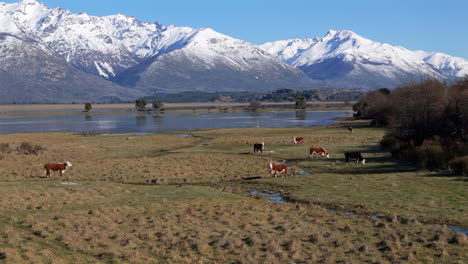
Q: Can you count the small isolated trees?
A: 5